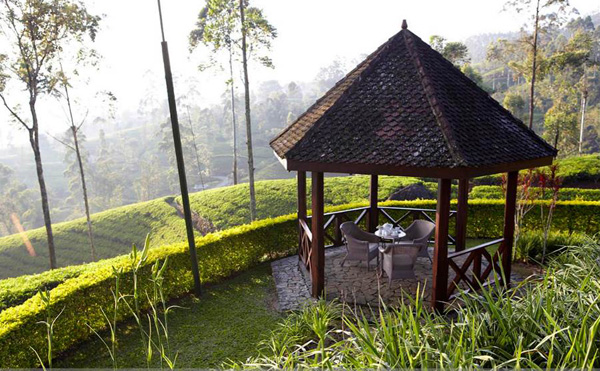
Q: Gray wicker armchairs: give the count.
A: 3